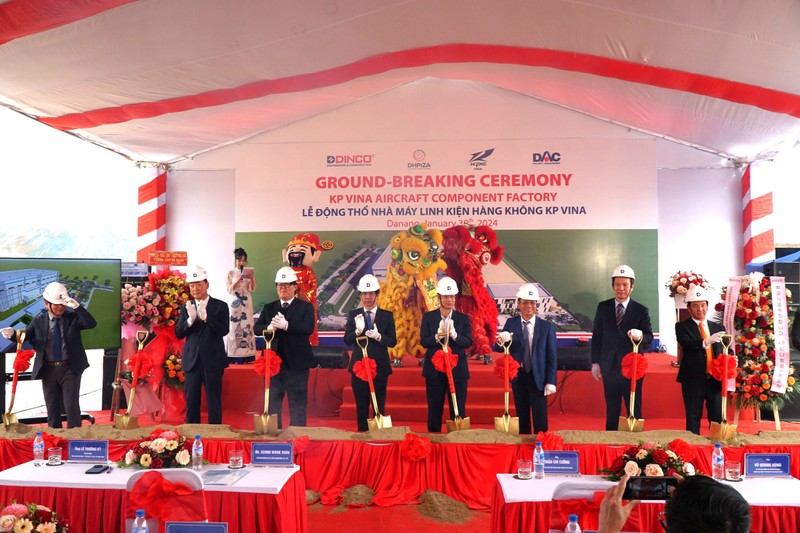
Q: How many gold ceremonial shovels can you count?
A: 8